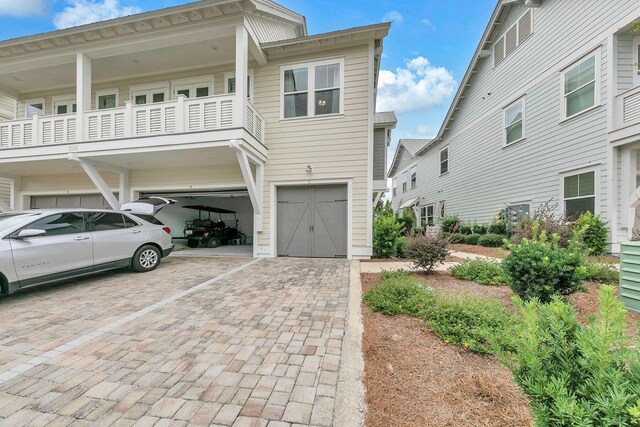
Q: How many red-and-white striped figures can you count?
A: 0